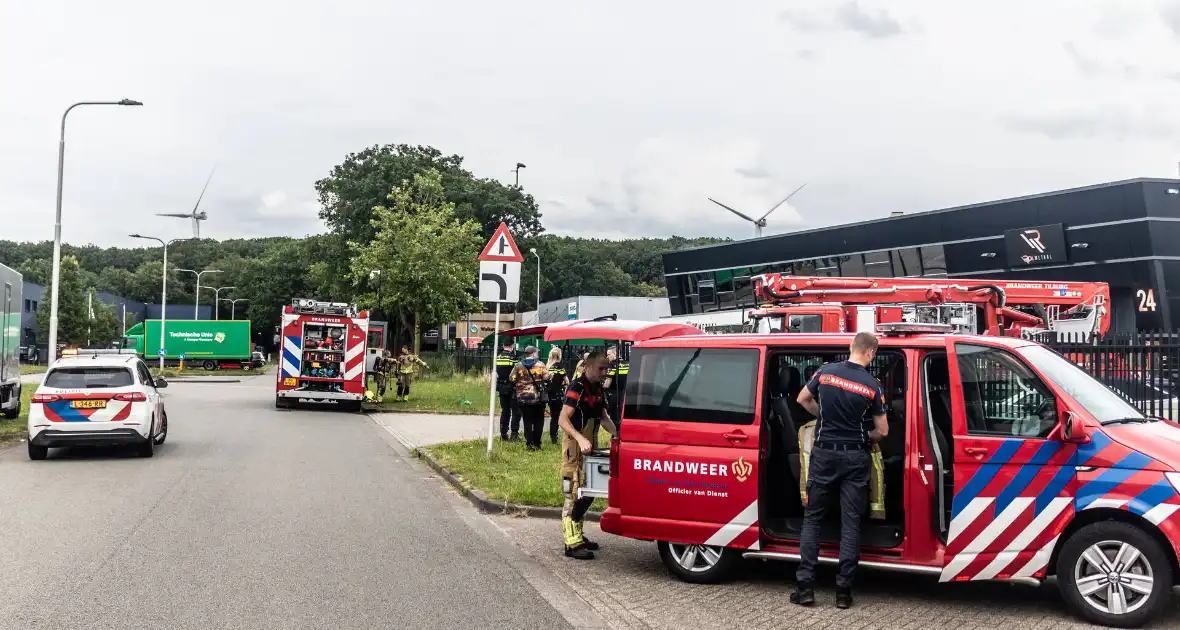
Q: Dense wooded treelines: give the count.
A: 1